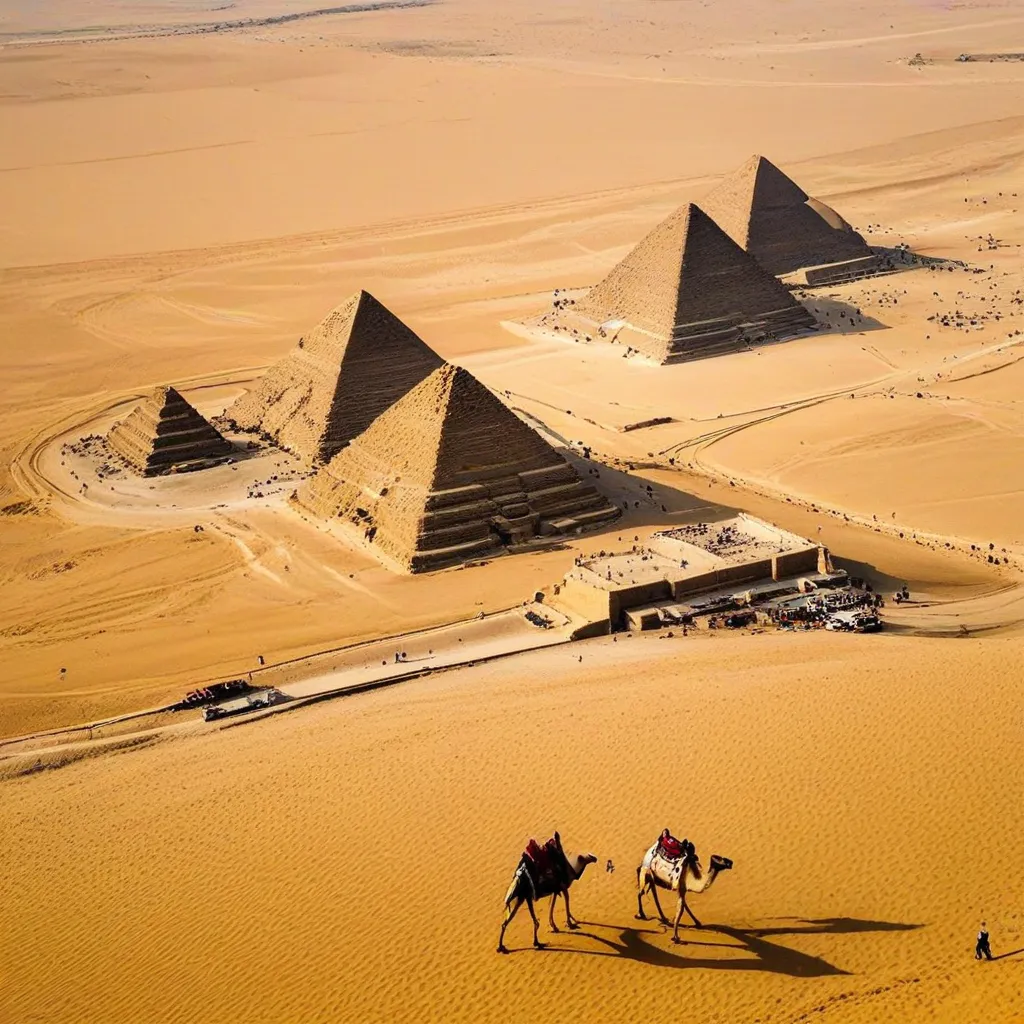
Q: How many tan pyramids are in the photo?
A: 5